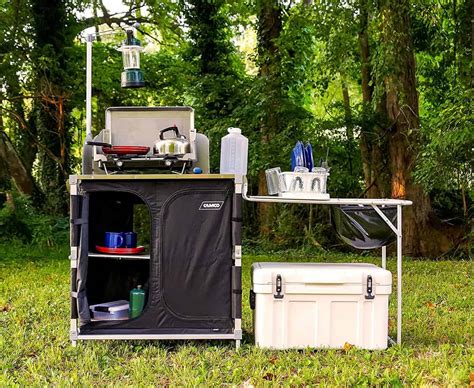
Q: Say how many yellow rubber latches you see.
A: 0